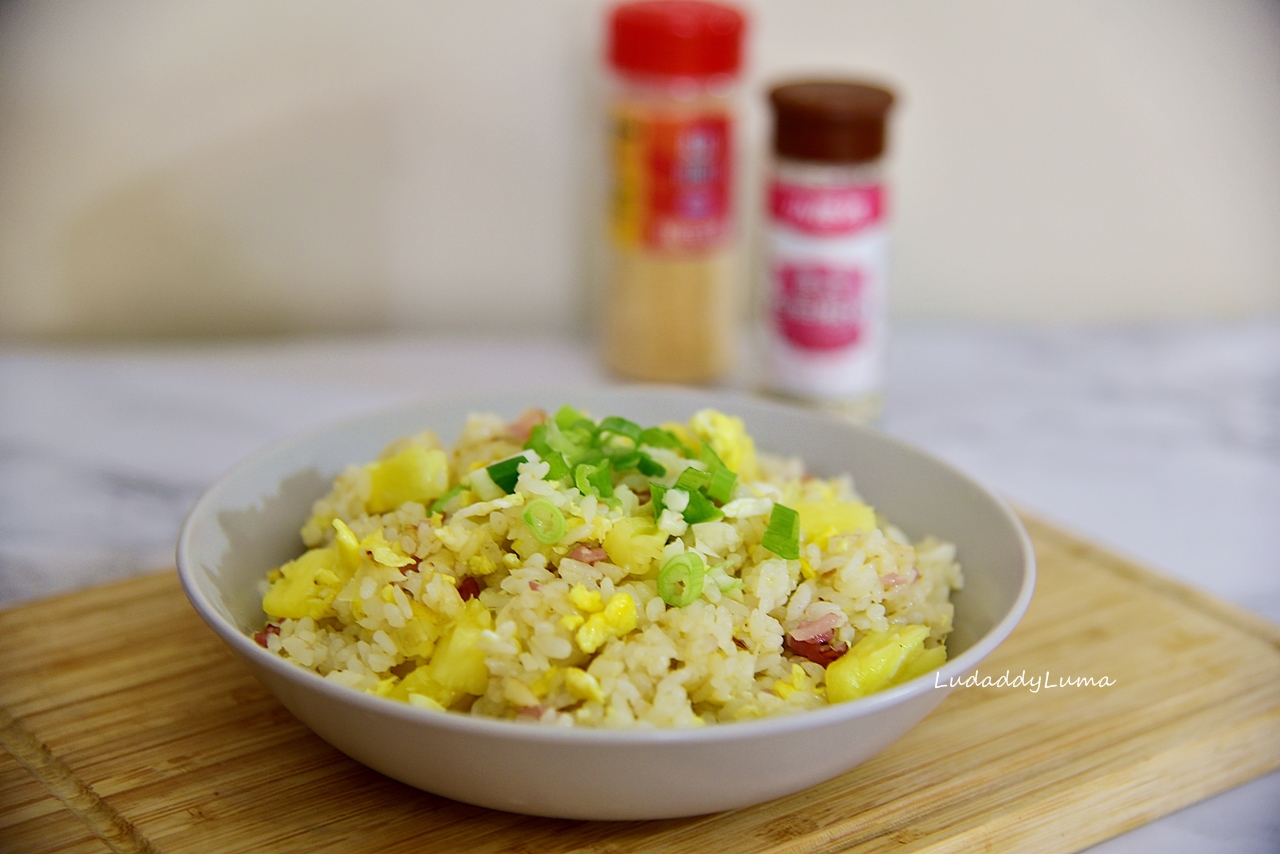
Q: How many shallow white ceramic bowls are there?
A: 1